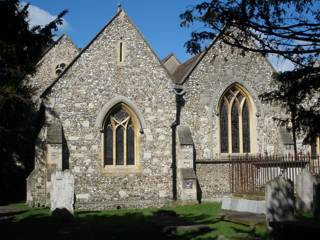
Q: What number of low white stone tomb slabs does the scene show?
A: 1